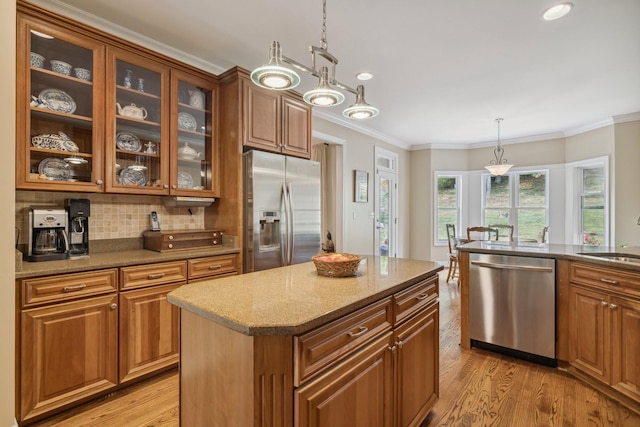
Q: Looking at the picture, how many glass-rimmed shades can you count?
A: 3